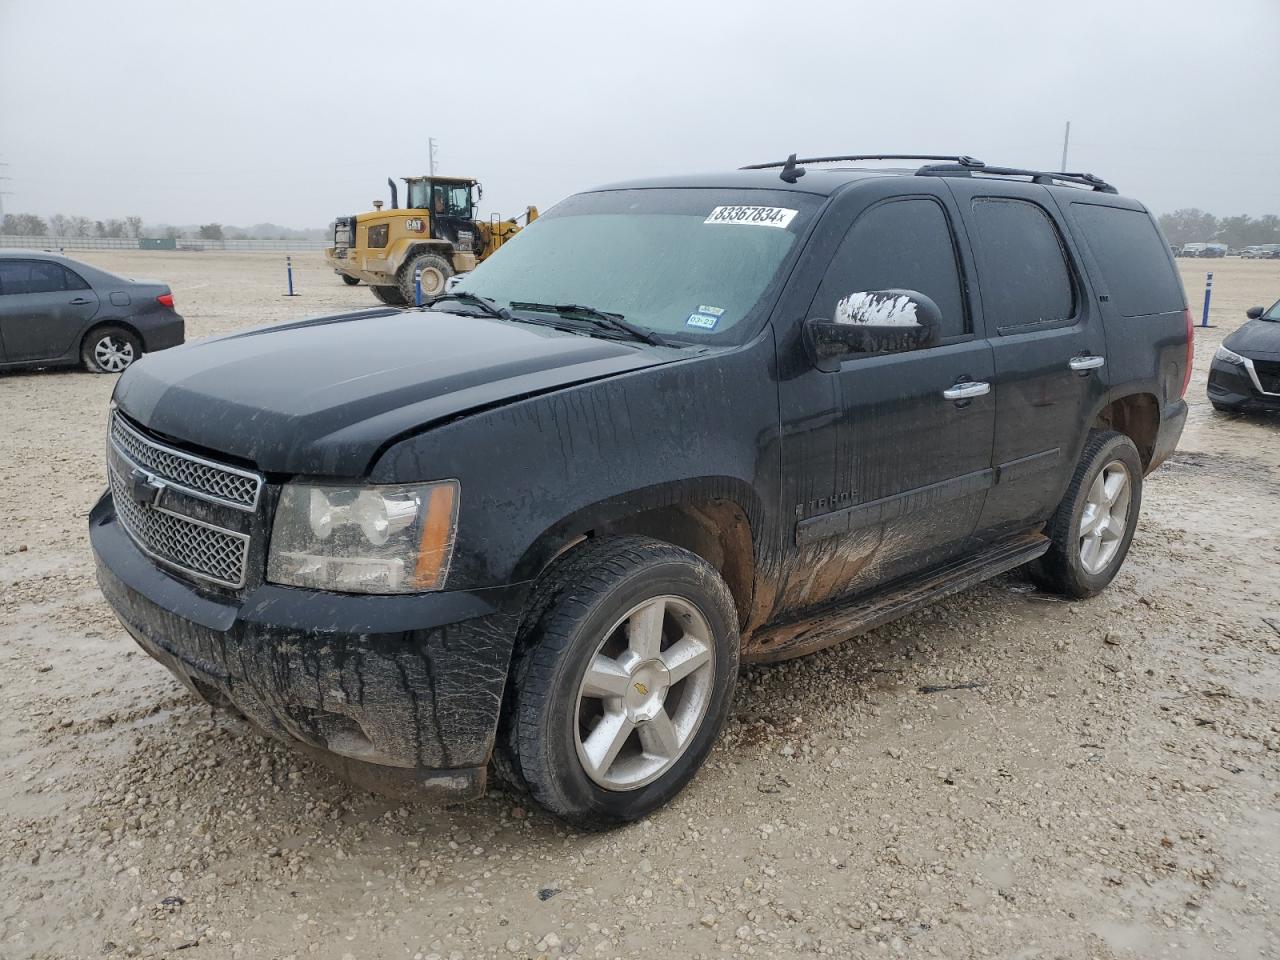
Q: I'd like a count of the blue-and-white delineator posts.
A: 3